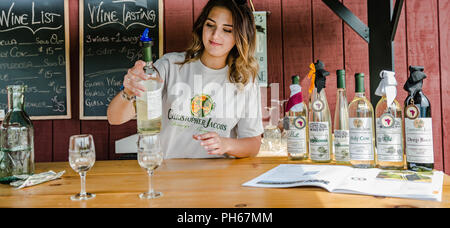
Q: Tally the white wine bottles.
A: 6